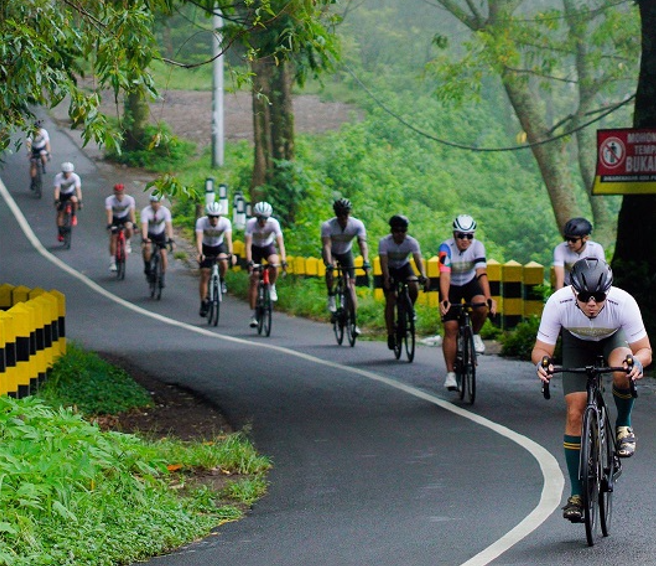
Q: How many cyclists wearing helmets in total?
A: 11